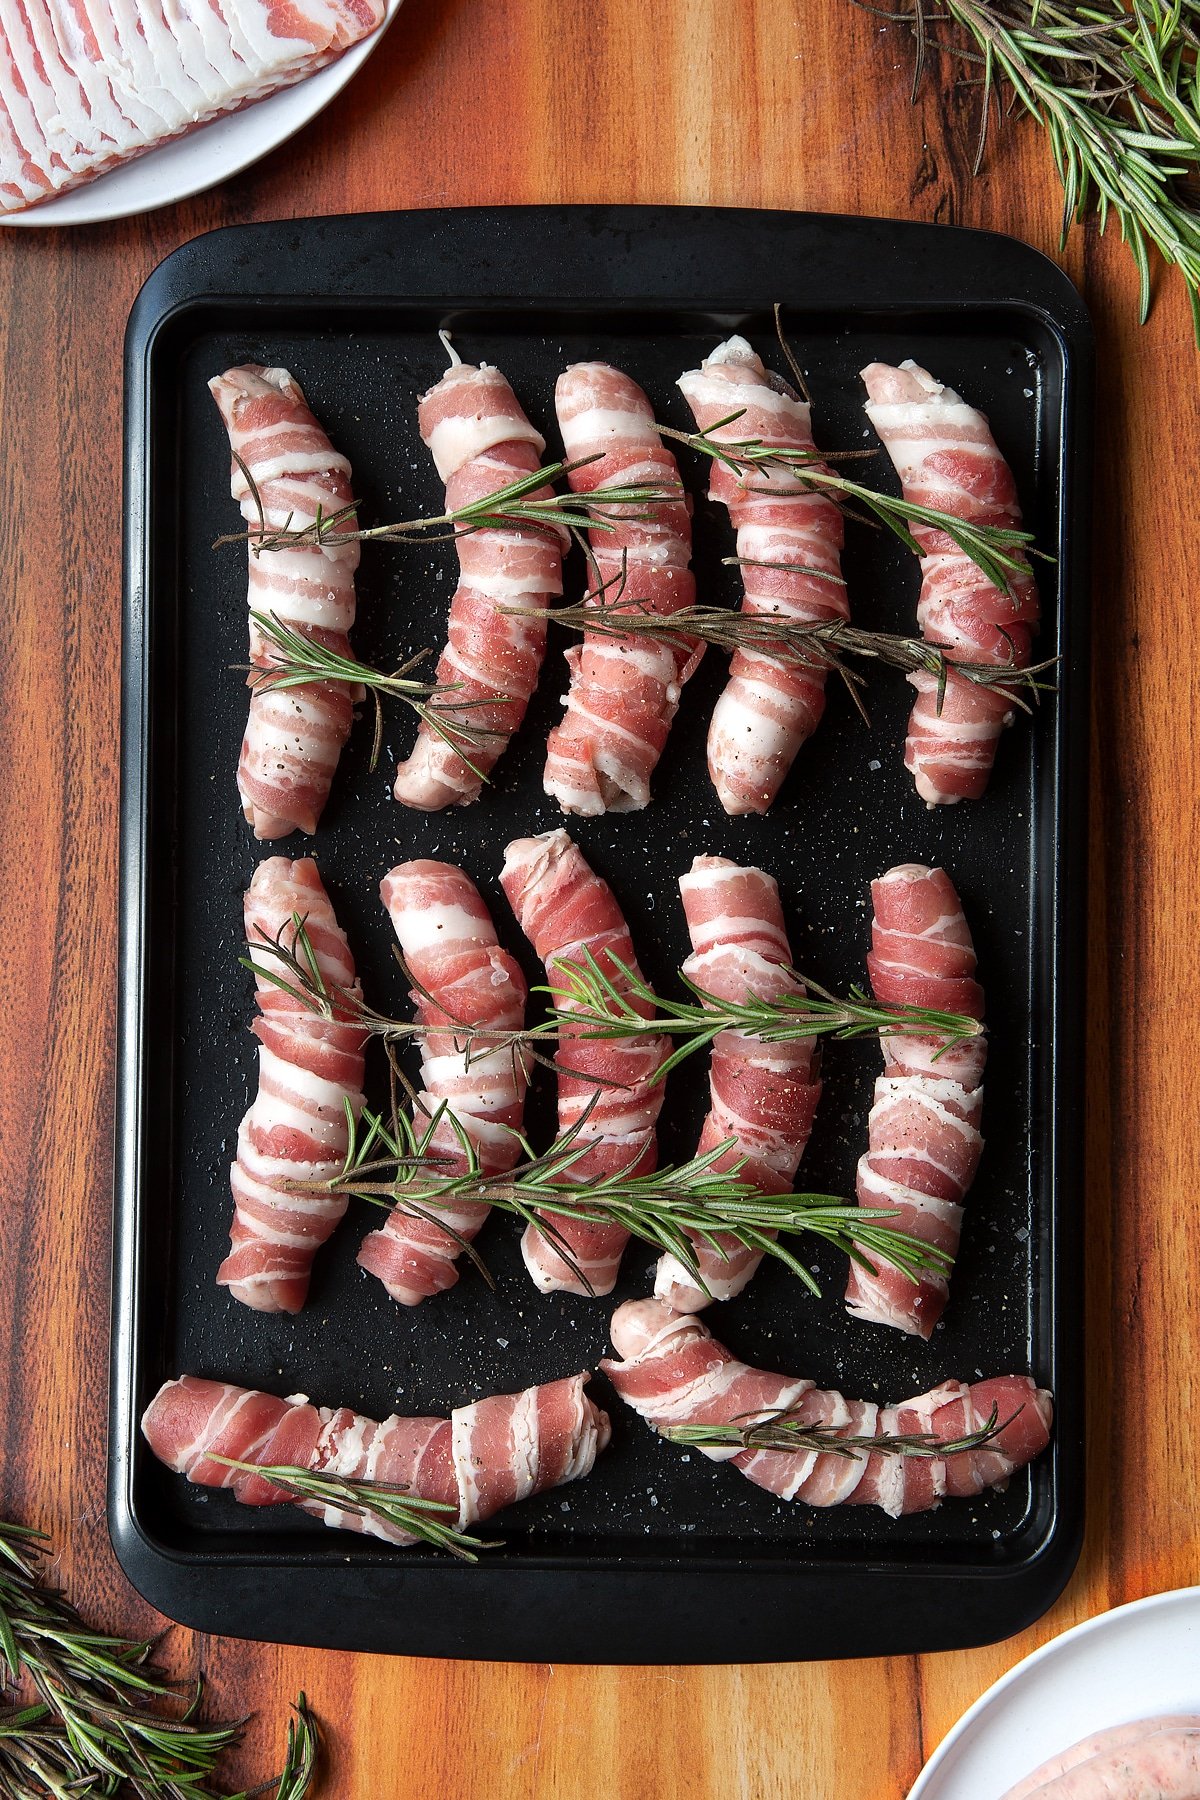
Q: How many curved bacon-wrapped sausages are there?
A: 12